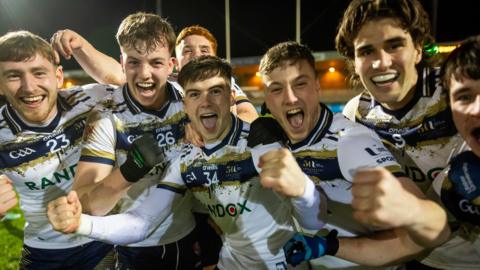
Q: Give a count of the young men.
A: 7